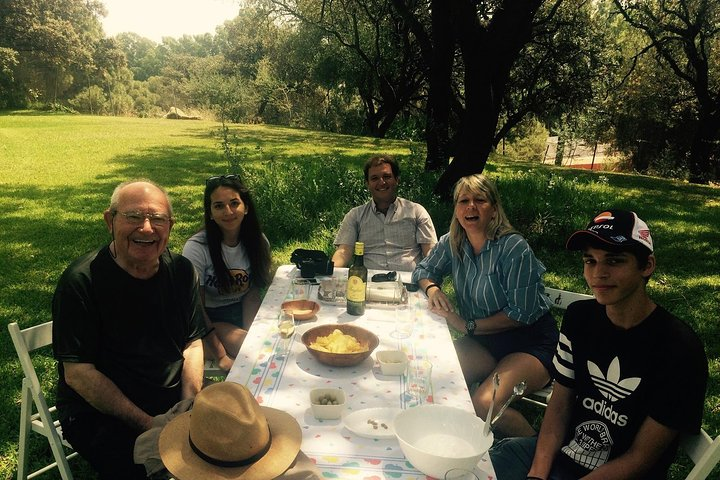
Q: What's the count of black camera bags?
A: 1